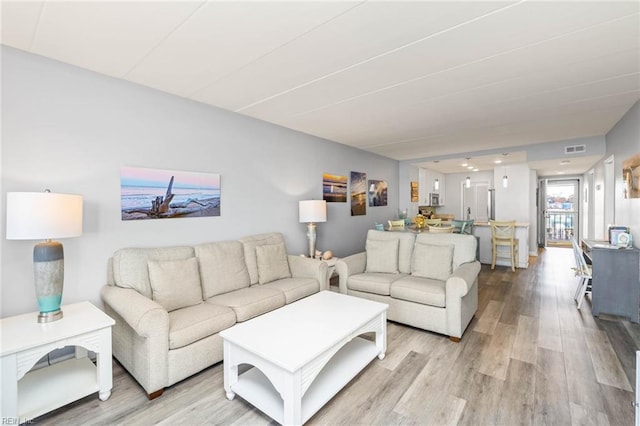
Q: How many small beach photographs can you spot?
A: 3